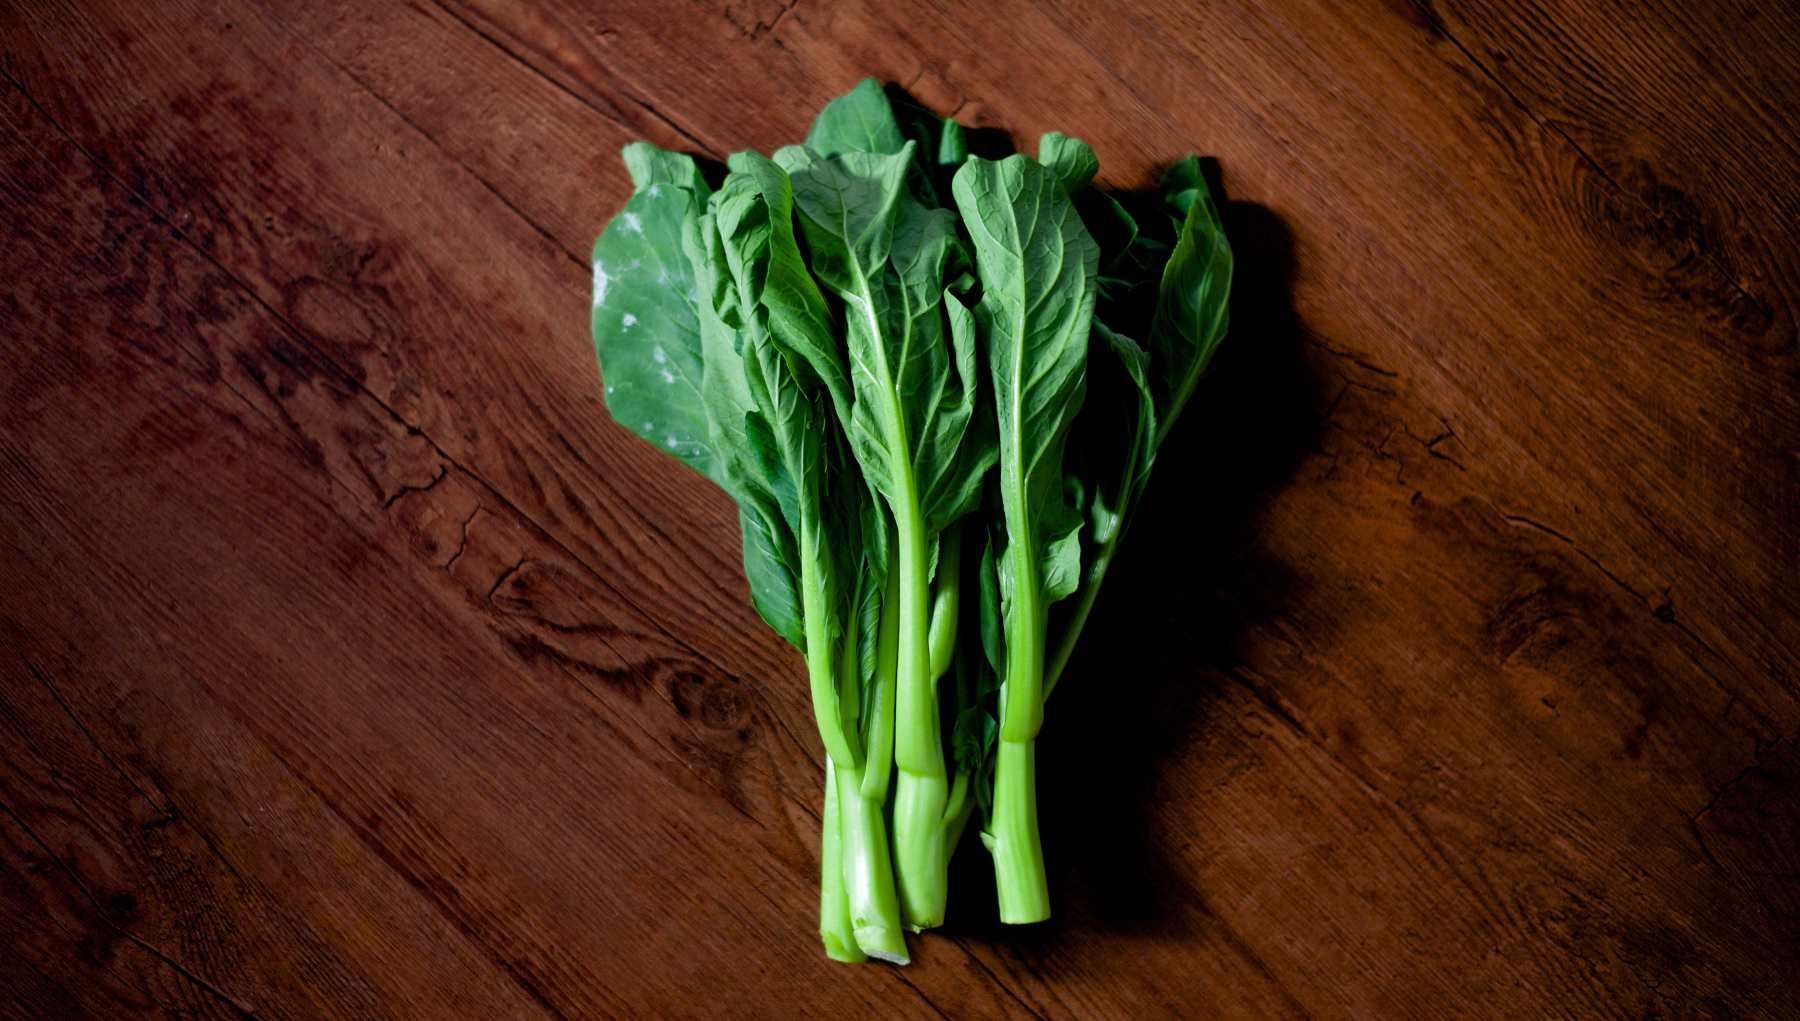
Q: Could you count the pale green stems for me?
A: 4